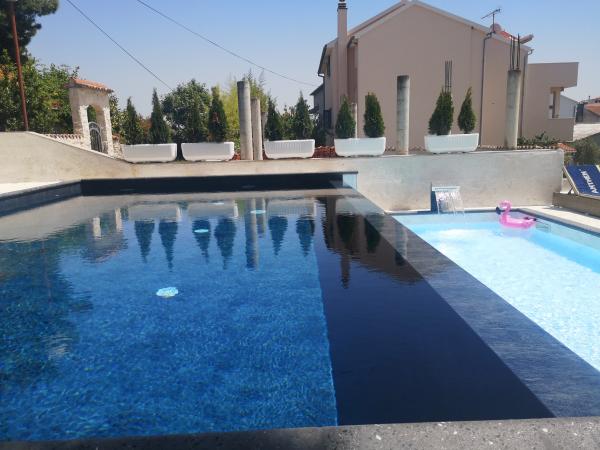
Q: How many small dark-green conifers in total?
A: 10